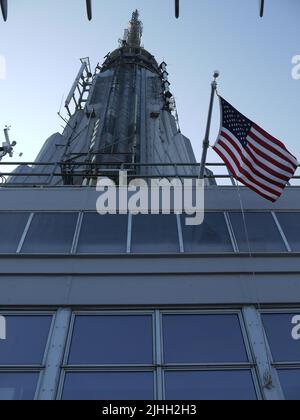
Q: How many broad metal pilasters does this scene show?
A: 2